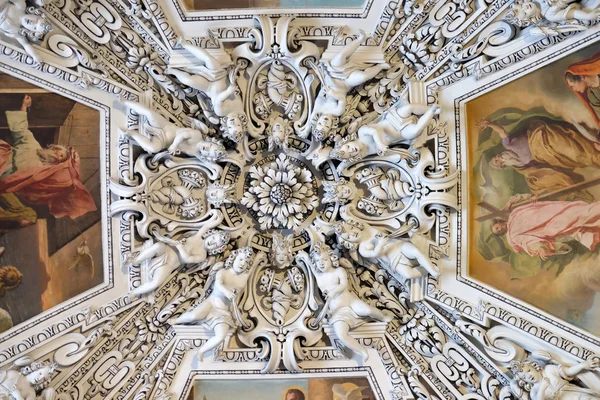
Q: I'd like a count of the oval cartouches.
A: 4